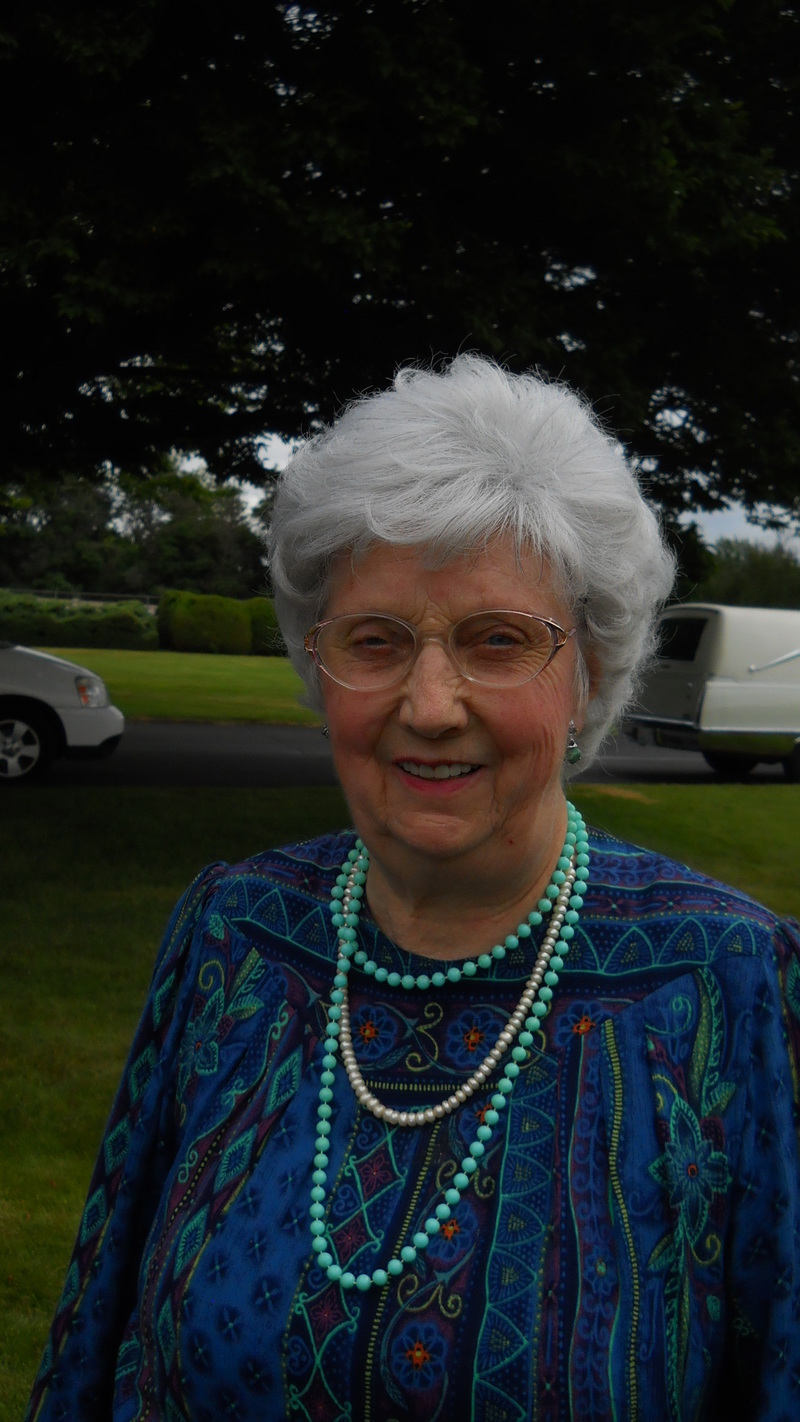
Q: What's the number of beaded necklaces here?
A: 3